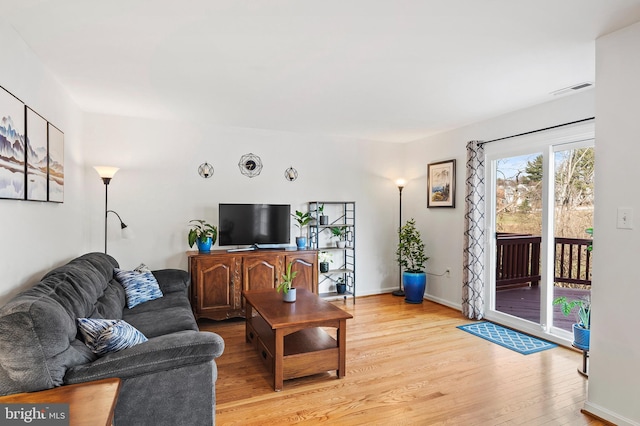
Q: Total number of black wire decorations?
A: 3